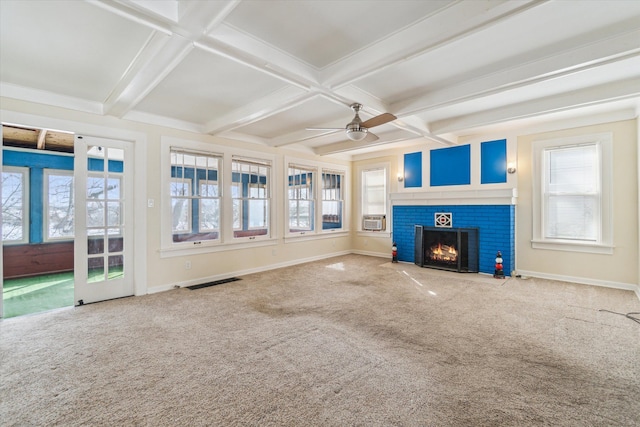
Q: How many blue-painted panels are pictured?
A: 3